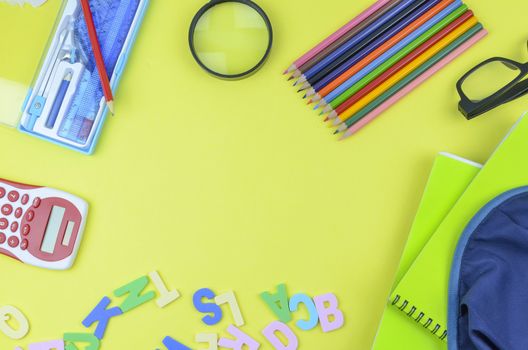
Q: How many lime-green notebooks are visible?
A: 2